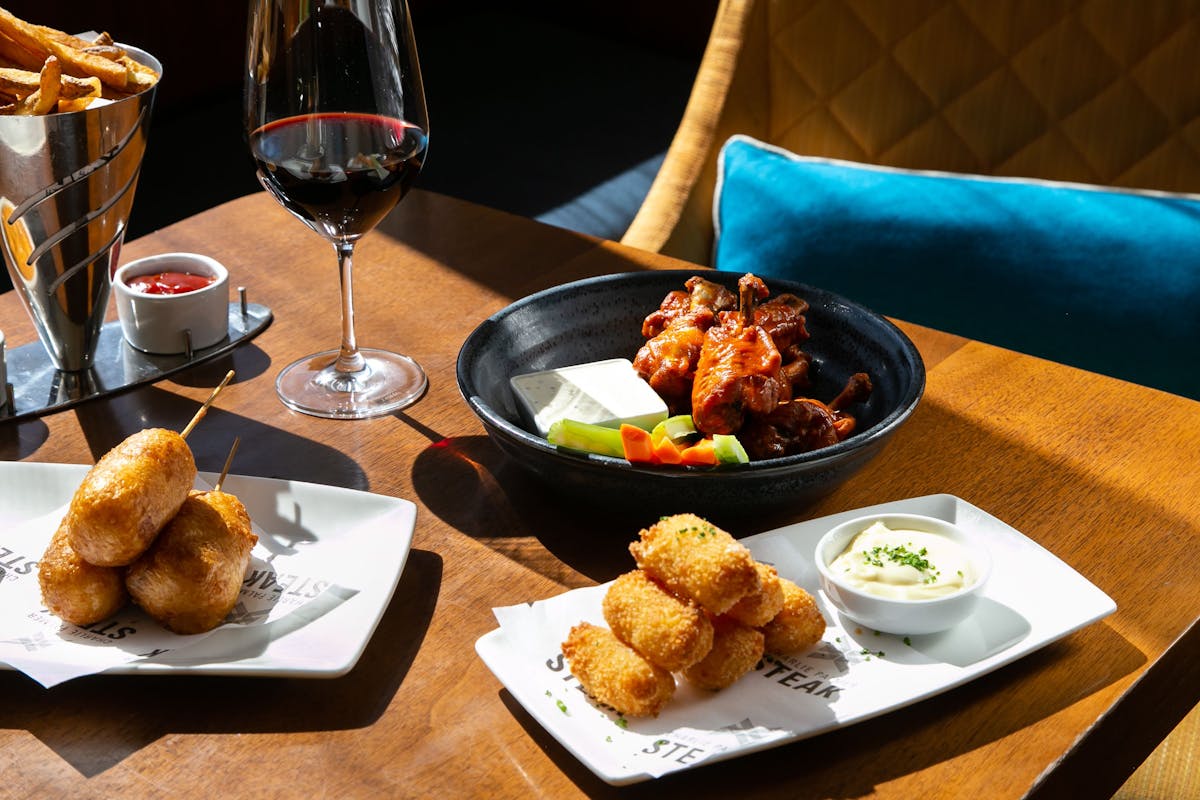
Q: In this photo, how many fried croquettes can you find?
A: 6